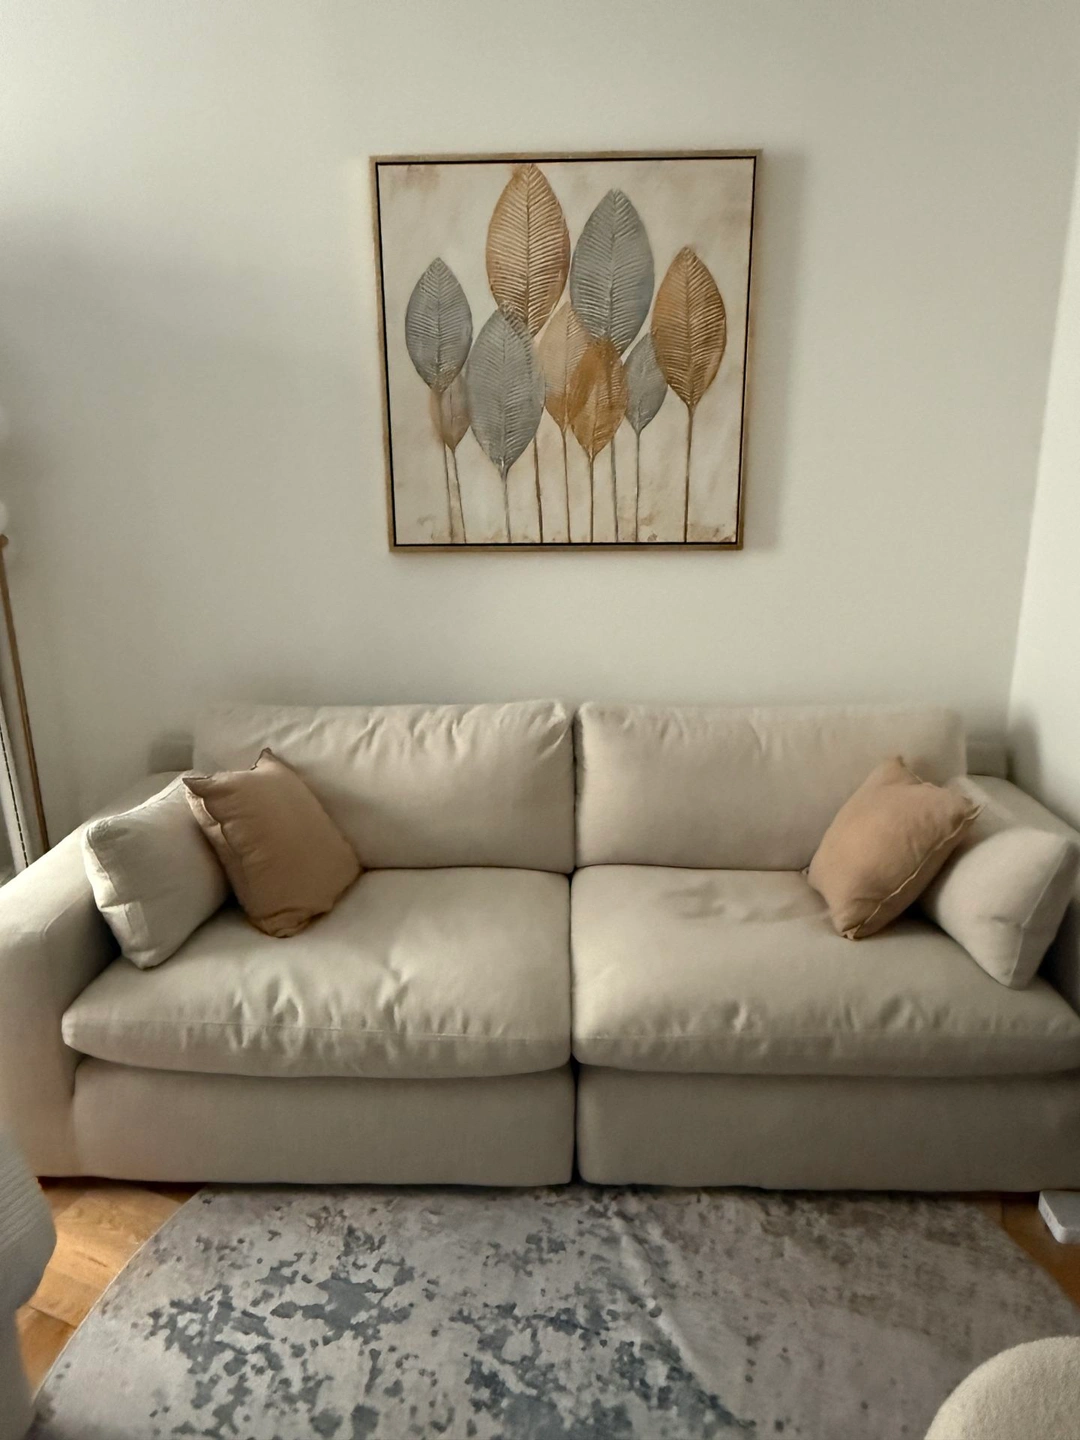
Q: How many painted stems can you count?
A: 9